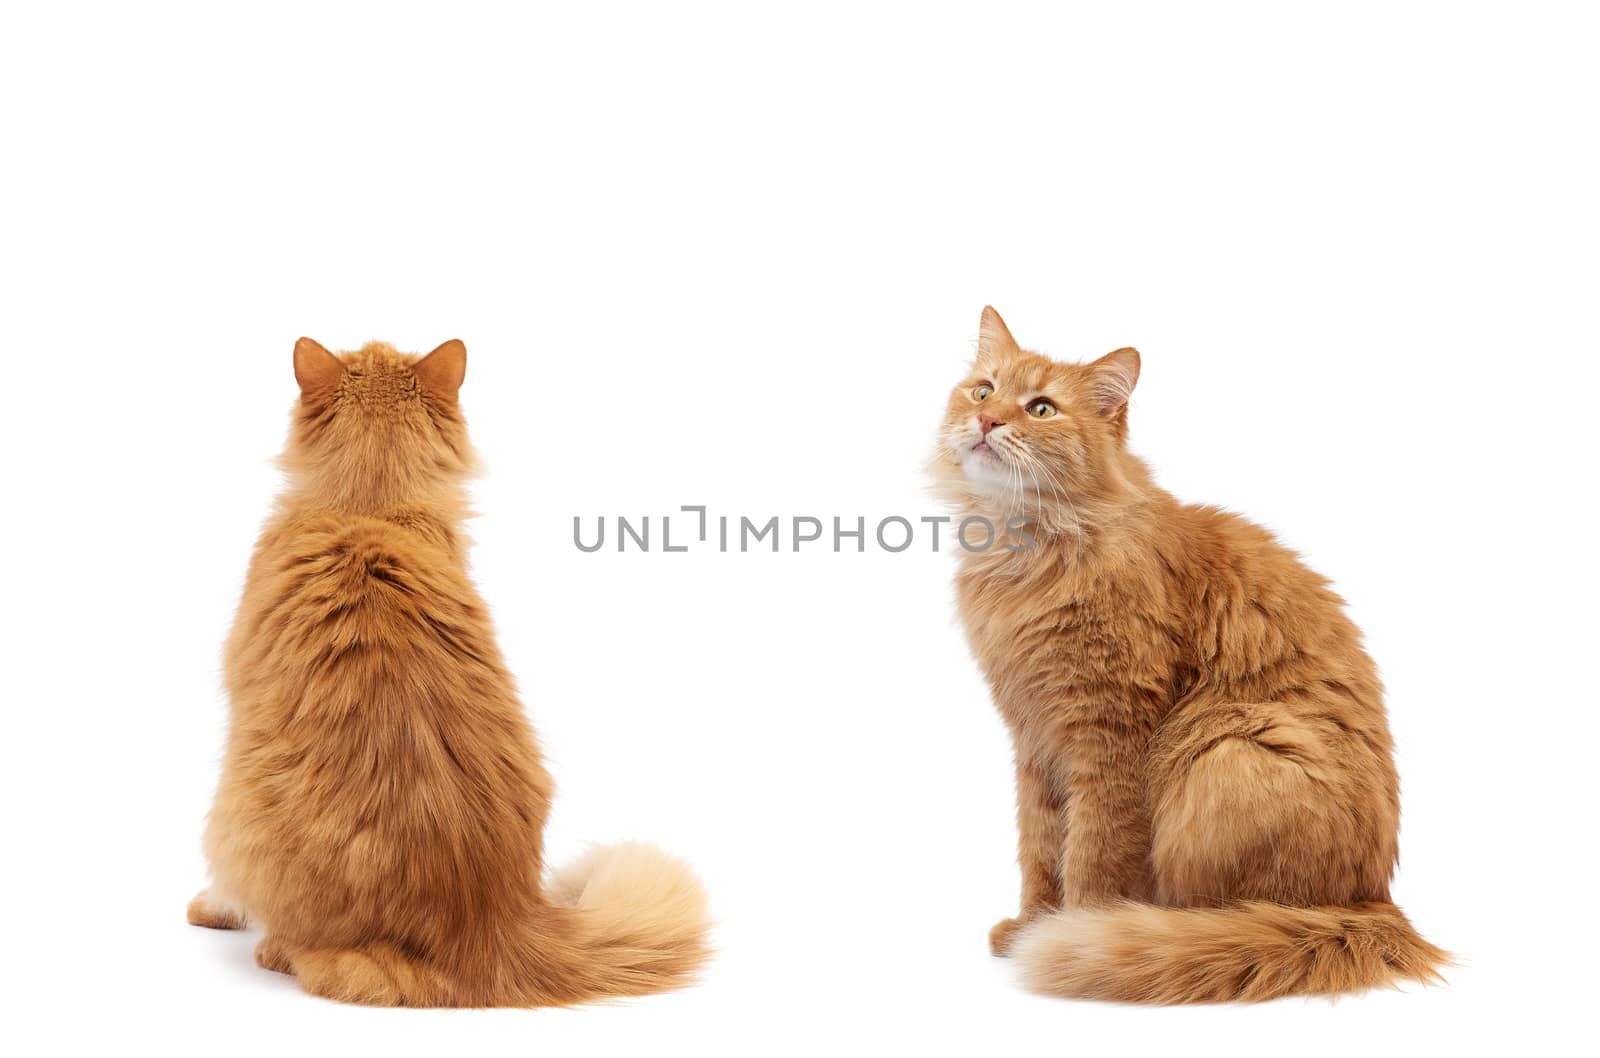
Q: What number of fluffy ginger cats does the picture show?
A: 2